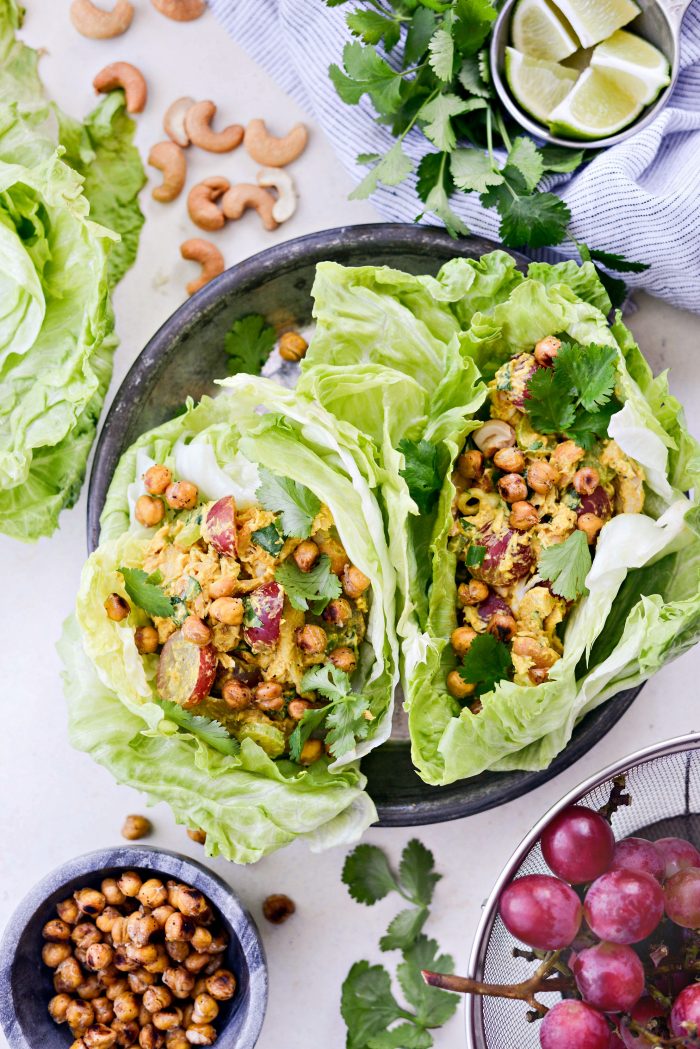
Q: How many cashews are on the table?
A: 11